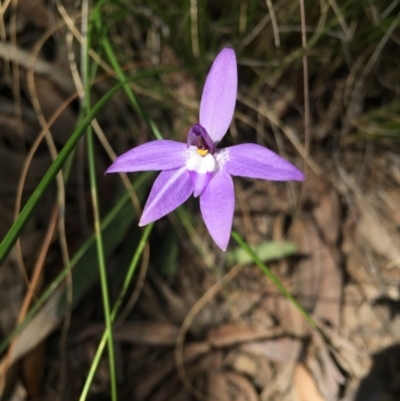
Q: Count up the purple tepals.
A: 5